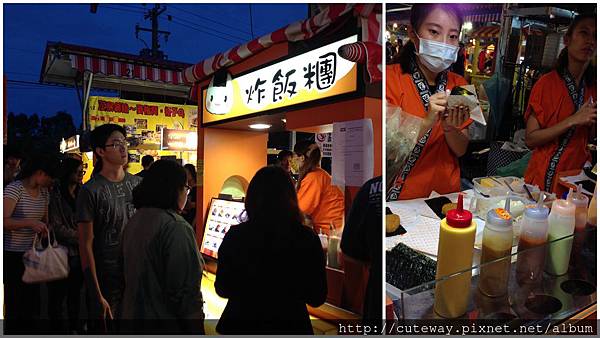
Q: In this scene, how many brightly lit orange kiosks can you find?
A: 1